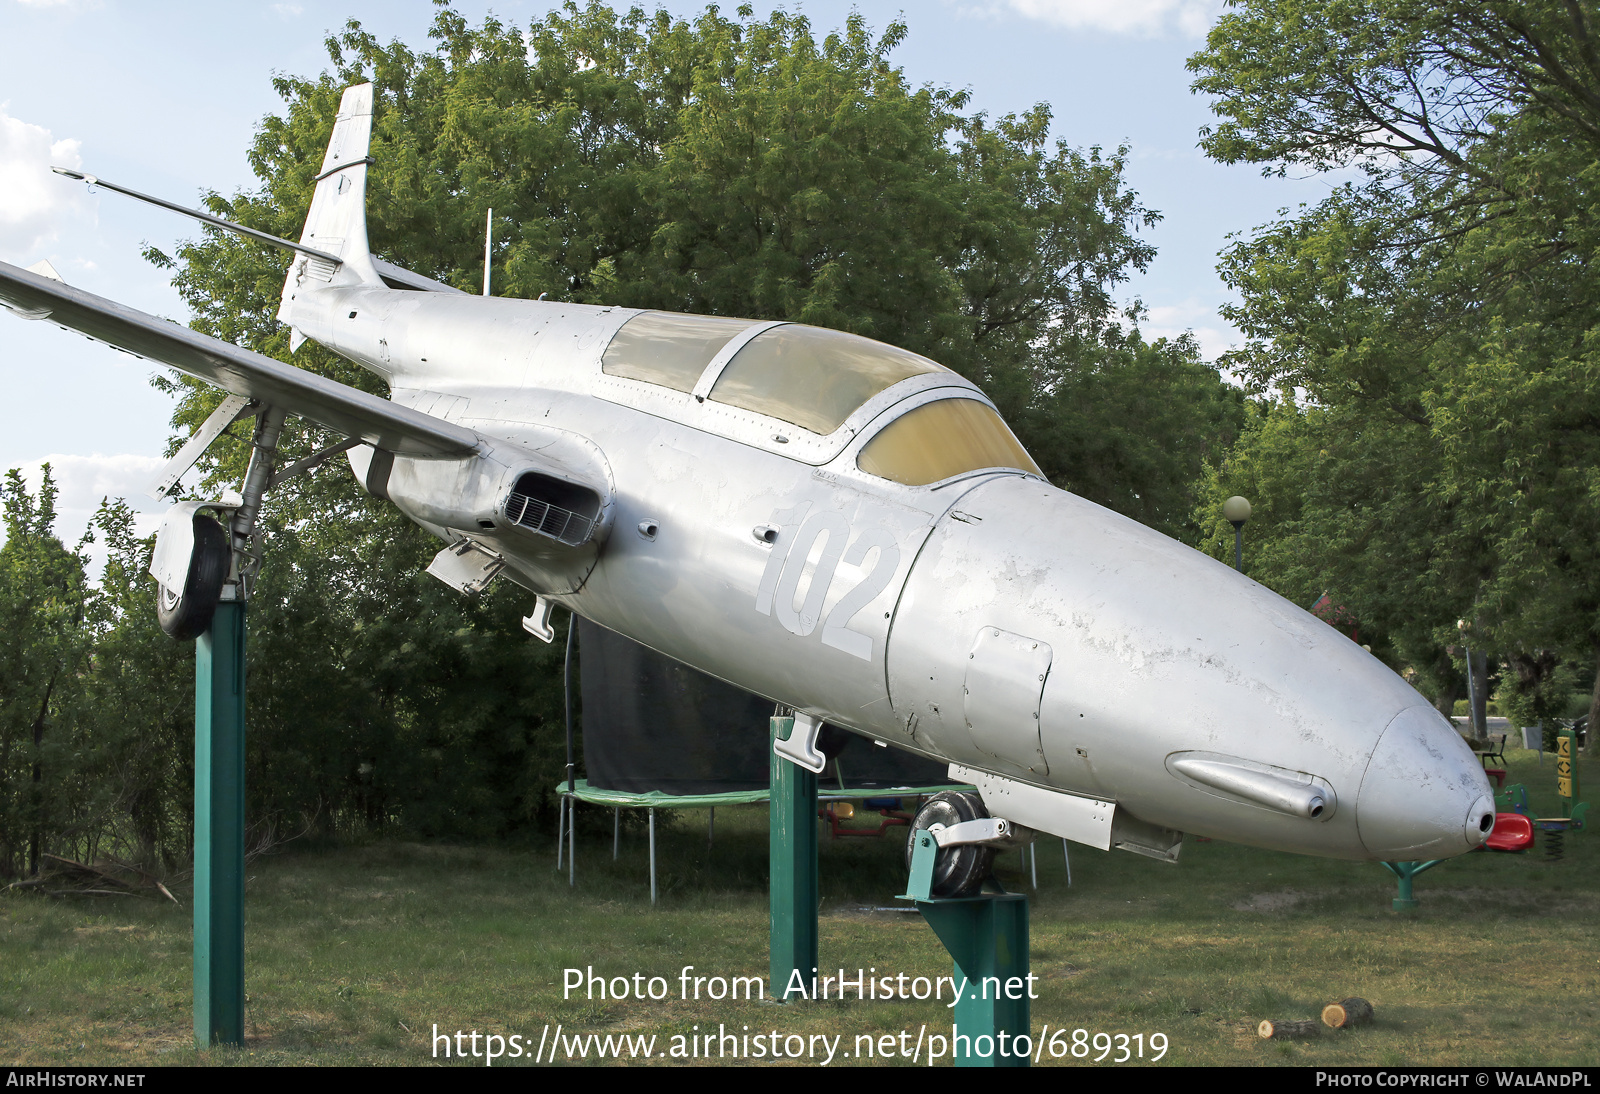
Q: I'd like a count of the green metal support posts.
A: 3